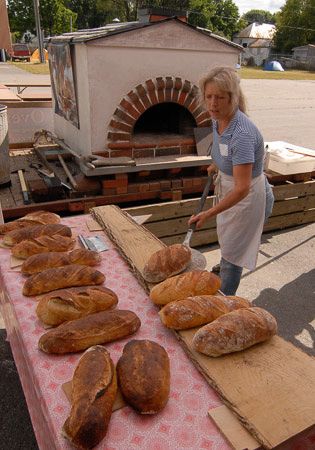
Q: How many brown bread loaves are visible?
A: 13